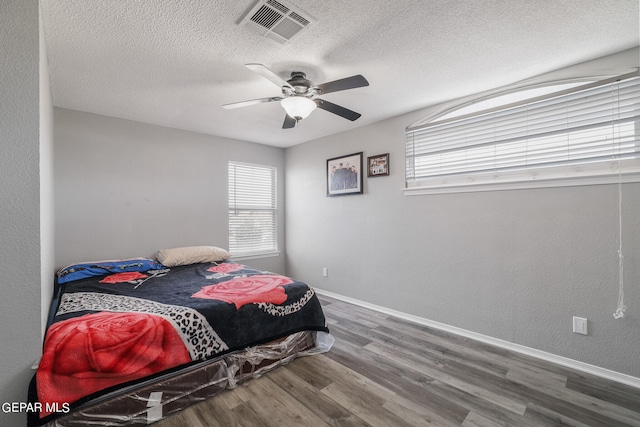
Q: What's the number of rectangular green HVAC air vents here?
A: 0